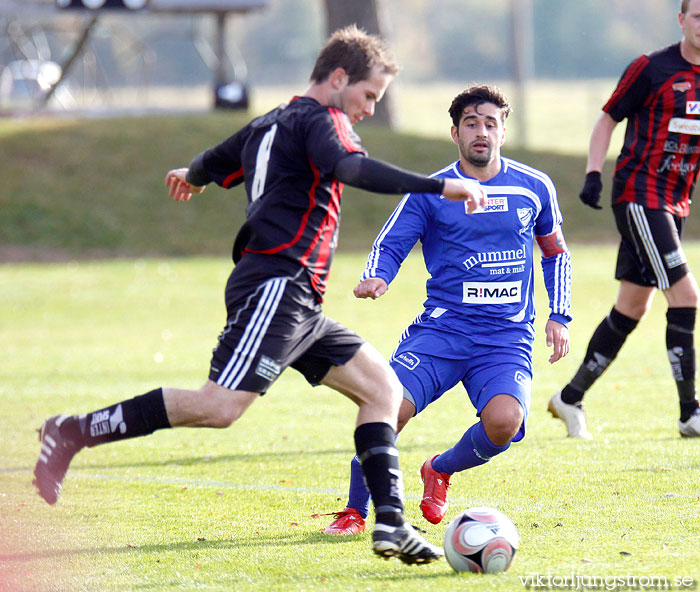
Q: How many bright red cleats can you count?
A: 2